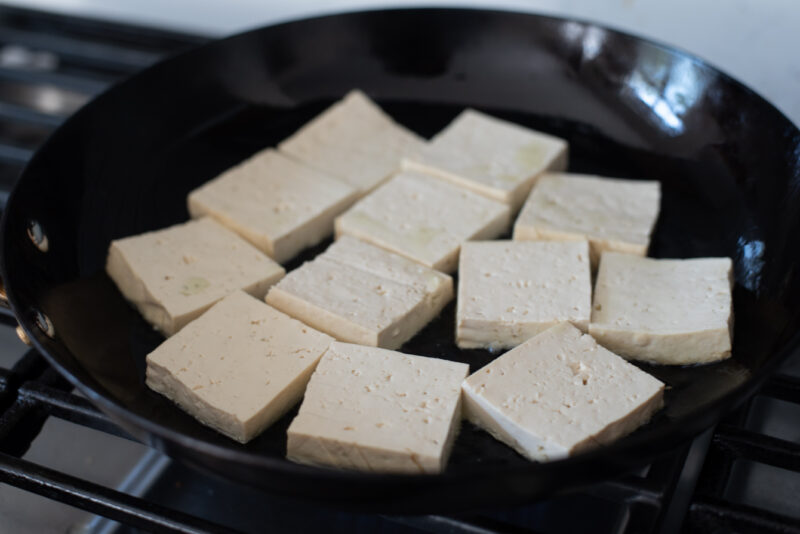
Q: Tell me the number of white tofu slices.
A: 12